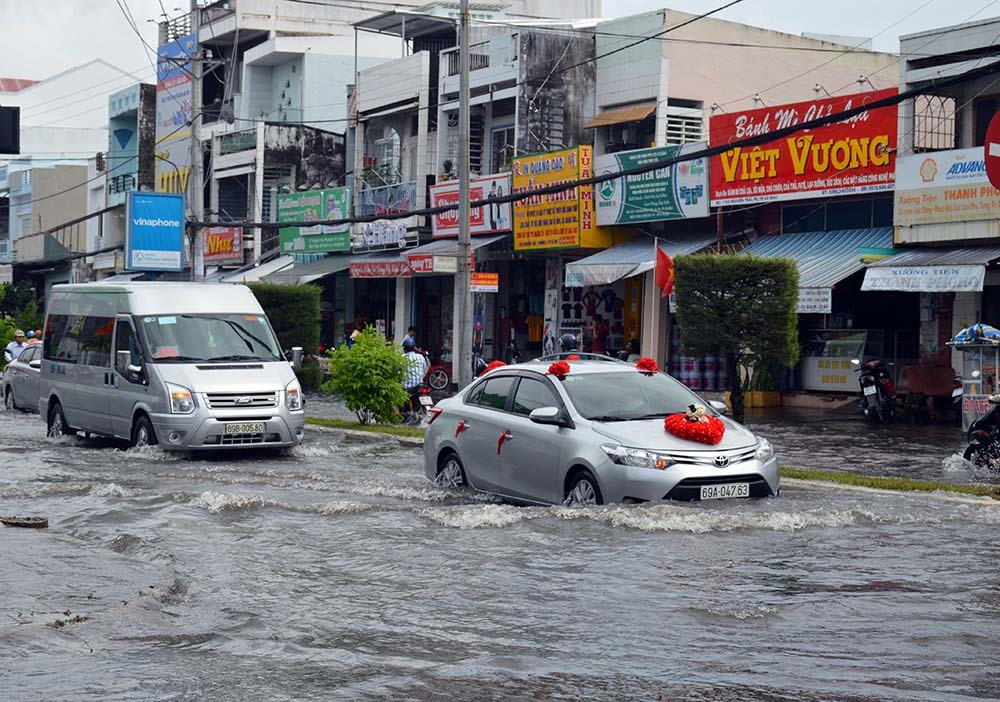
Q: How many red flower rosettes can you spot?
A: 4